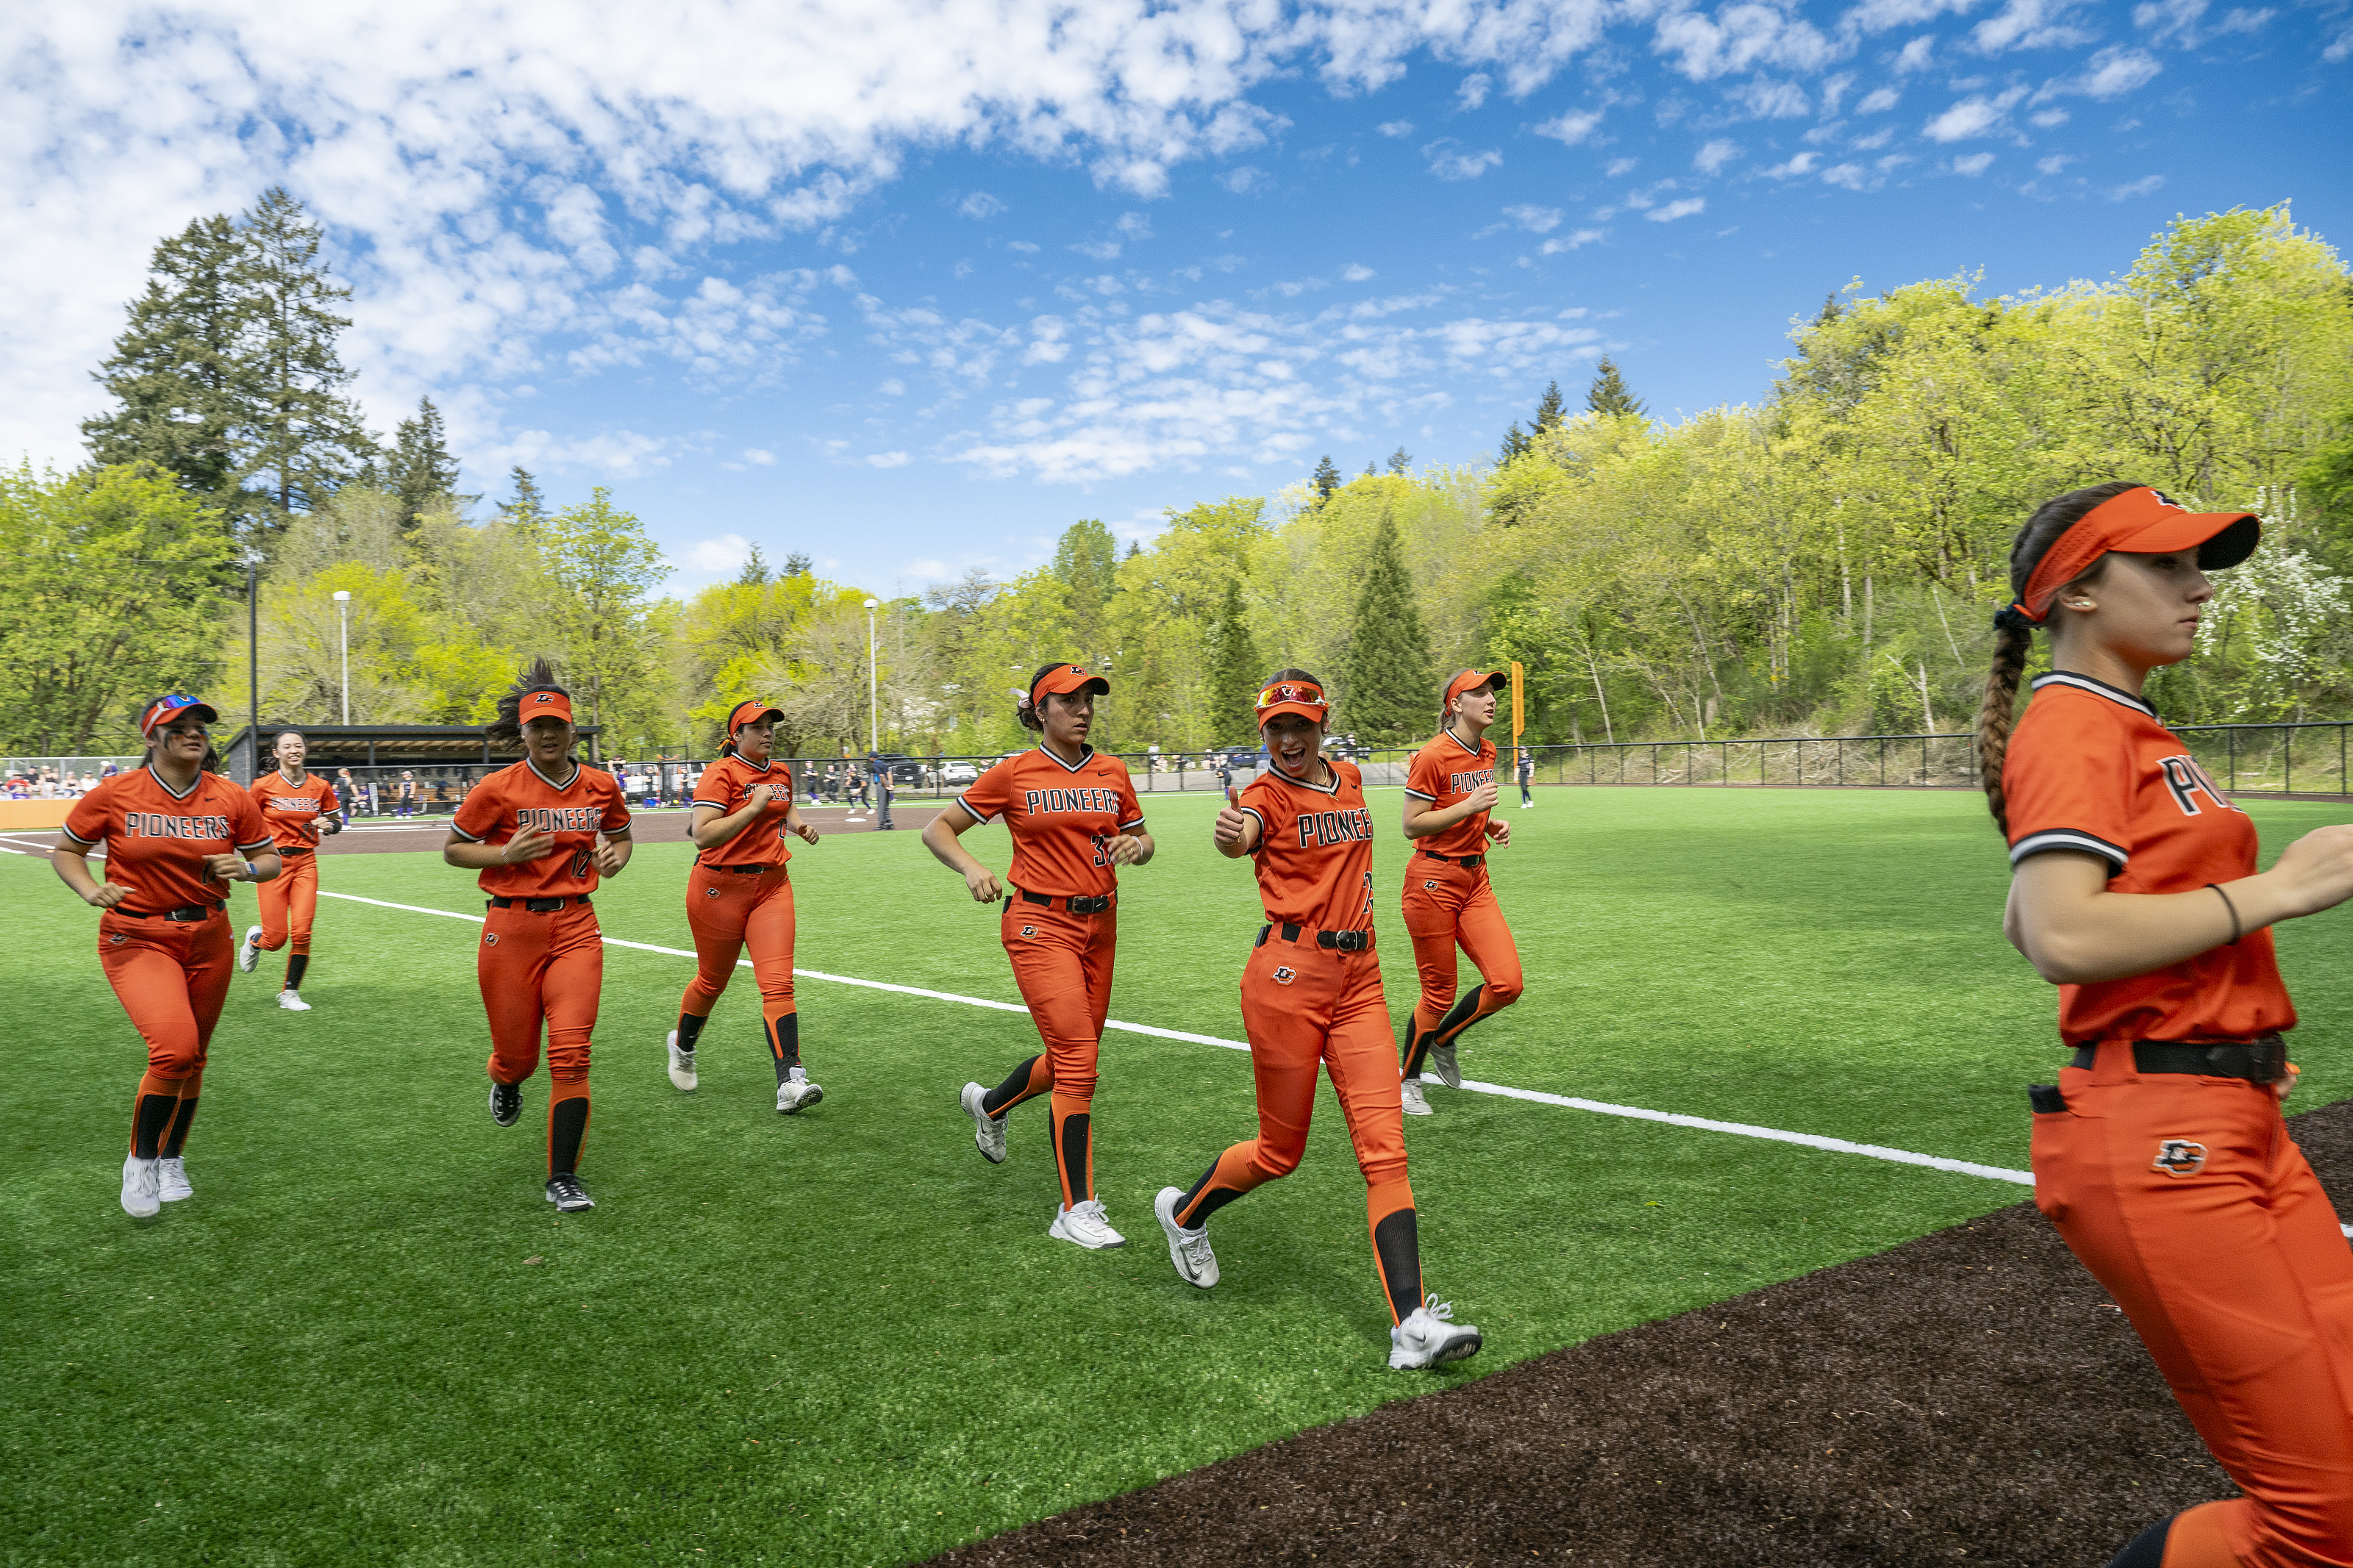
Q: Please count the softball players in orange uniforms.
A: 8